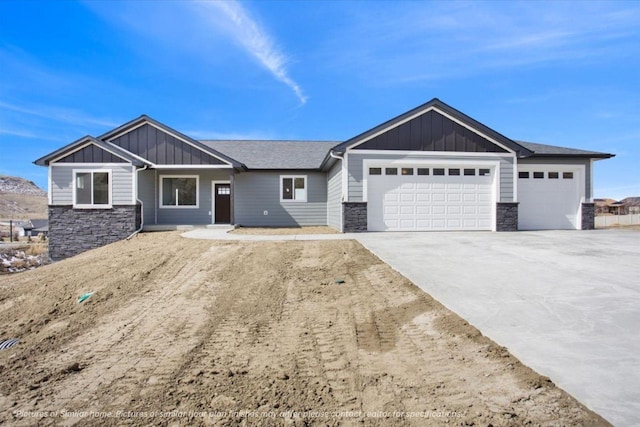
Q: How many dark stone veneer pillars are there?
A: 3